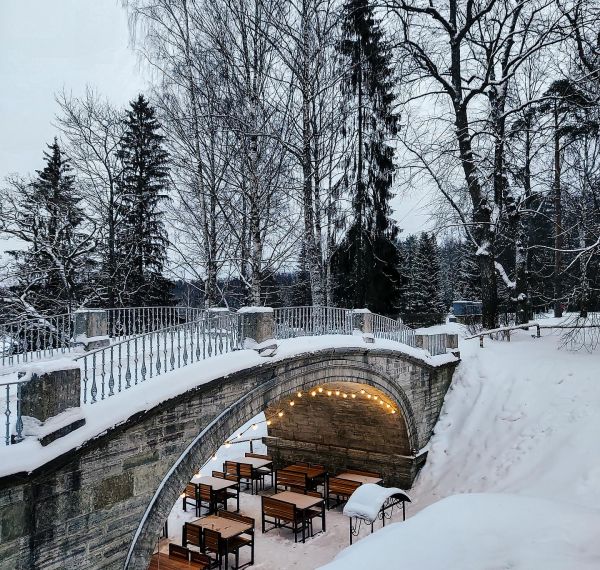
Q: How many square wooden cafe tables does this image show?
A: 7